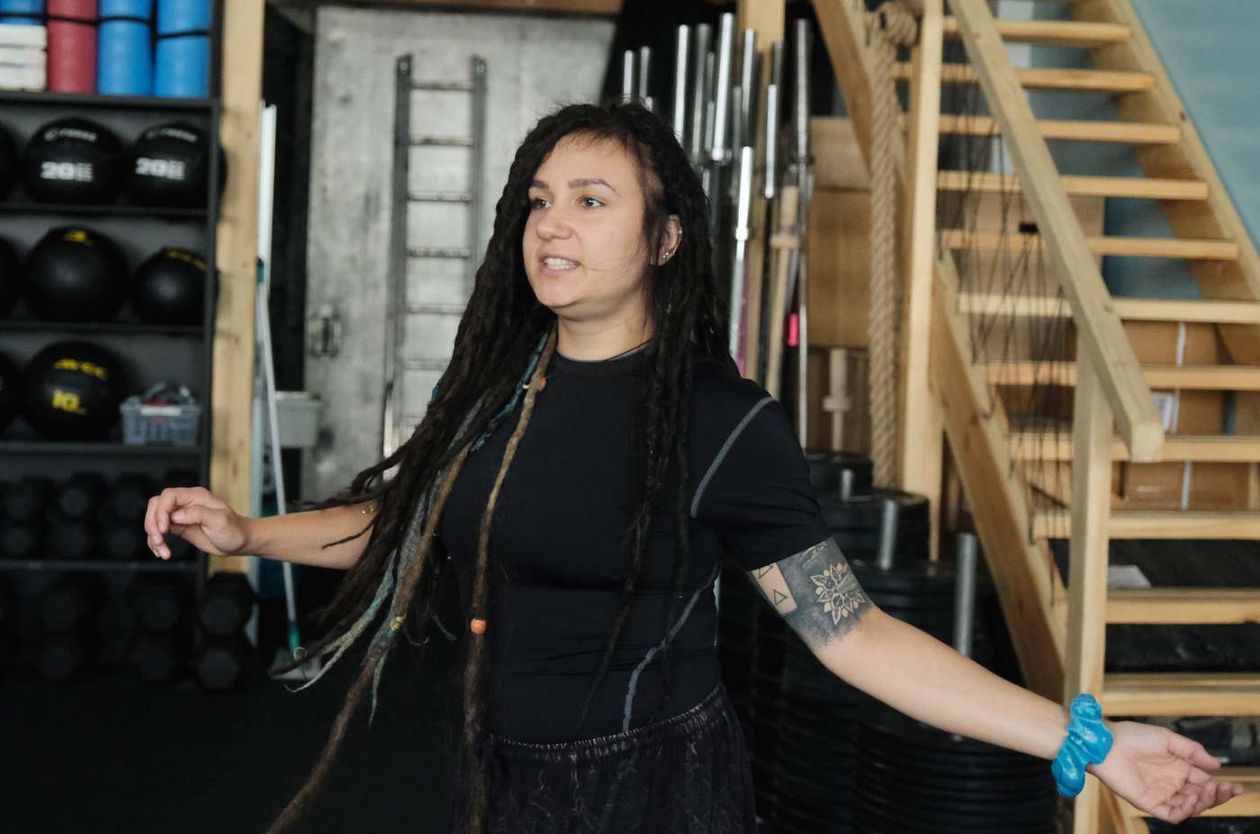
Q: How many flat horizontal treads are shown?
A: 12